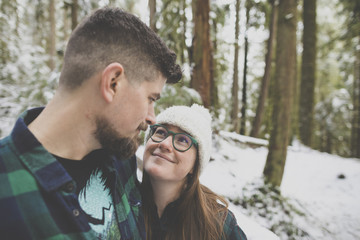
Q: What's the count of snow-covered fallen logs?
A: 1